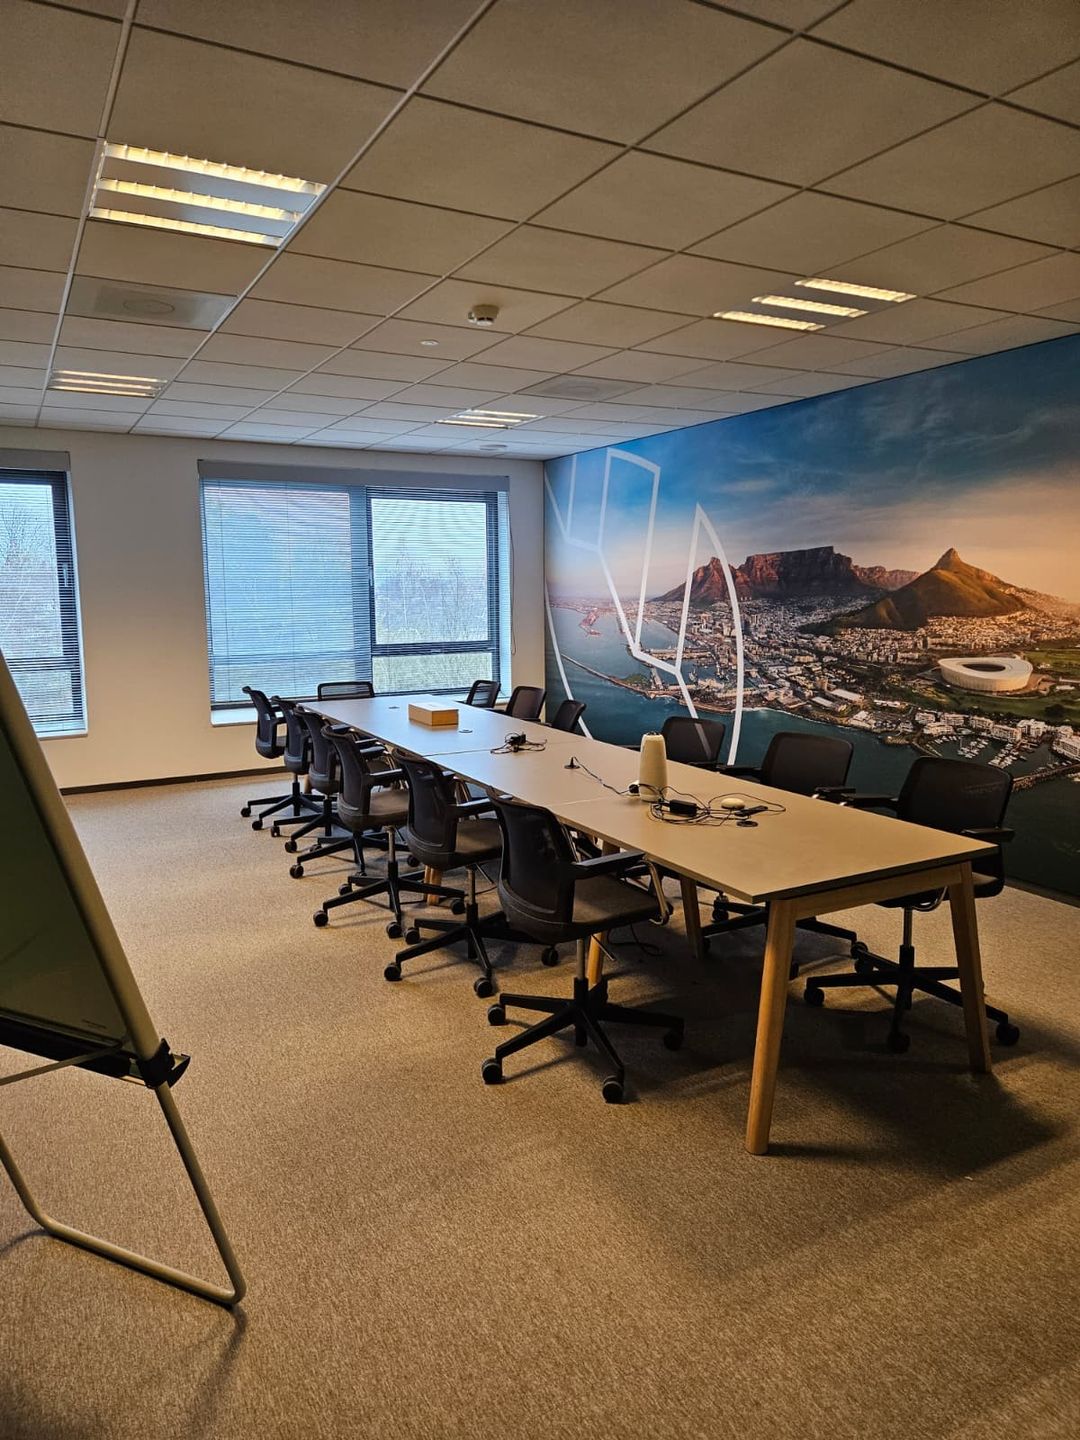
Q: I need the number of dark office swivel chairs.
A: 13